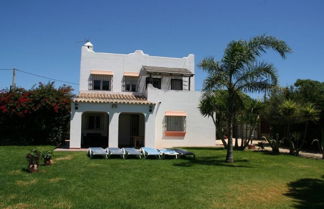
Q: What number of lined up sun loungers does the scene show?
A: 6